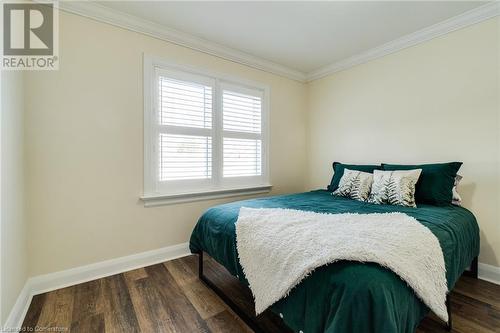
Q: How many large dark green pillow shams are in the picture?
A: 2